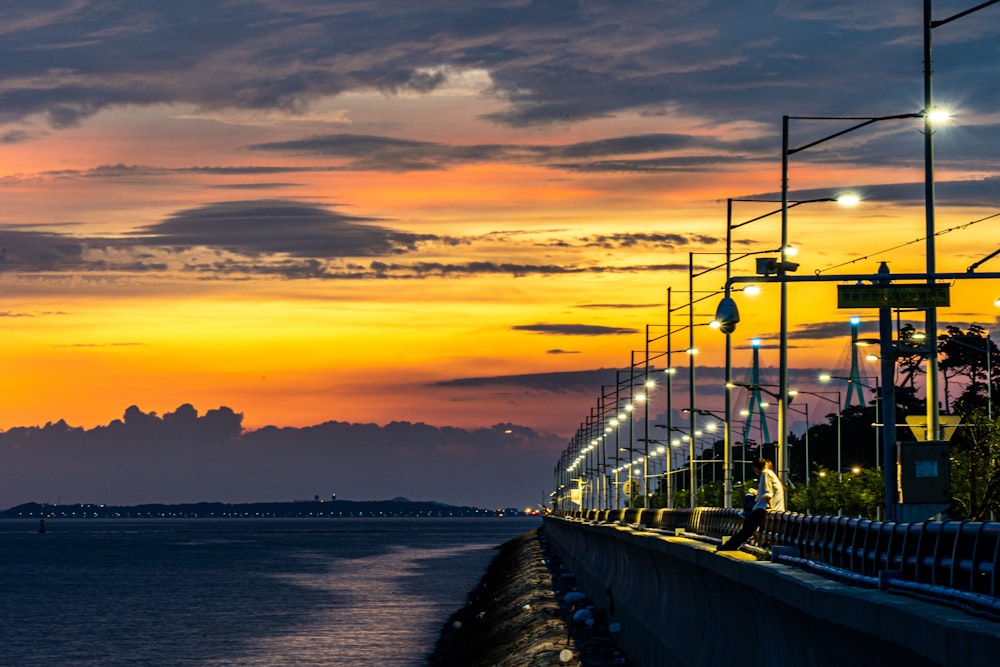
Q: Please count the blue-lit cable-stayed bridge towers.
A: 2